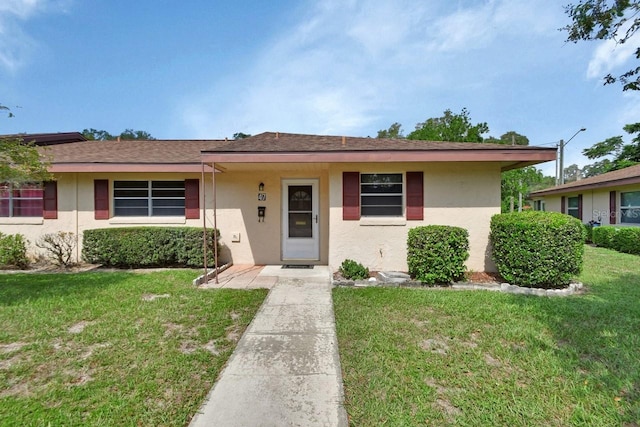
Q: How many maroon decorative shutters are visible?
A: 8